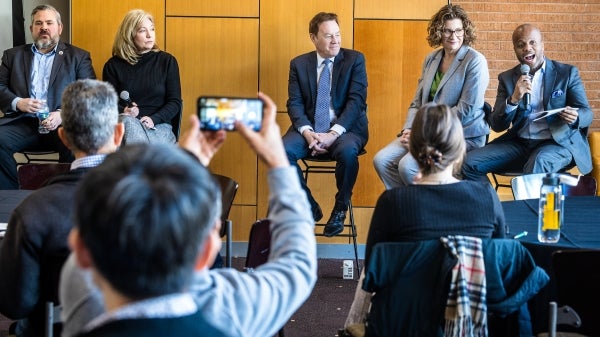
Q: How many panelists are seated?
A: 5